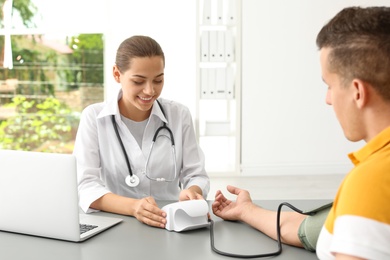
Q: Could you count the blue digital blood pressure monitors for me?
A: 0